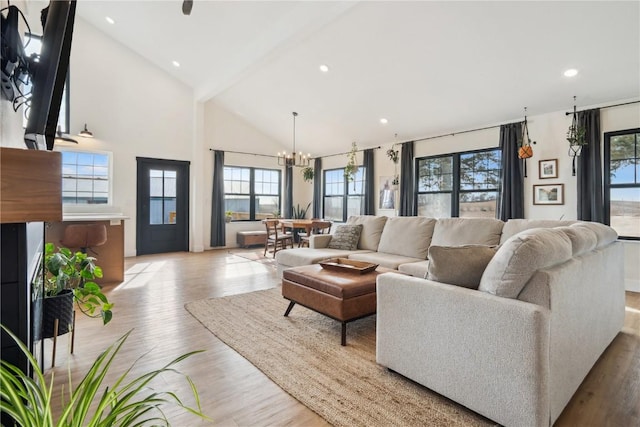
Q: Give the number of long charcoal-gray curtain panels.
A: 7